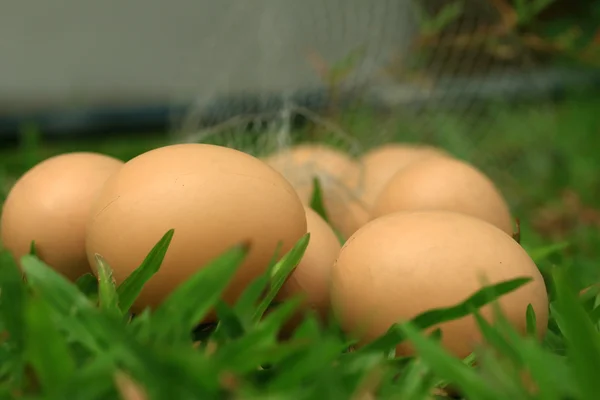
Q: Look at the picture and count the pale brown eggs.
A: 7